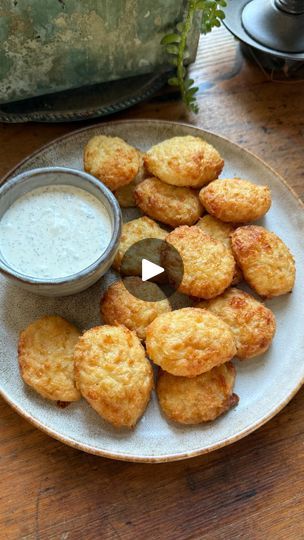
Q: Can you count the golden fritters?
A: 15